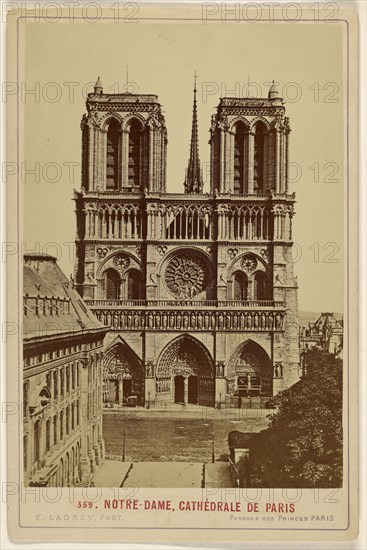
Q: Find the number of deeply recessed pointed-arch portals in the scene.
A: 3